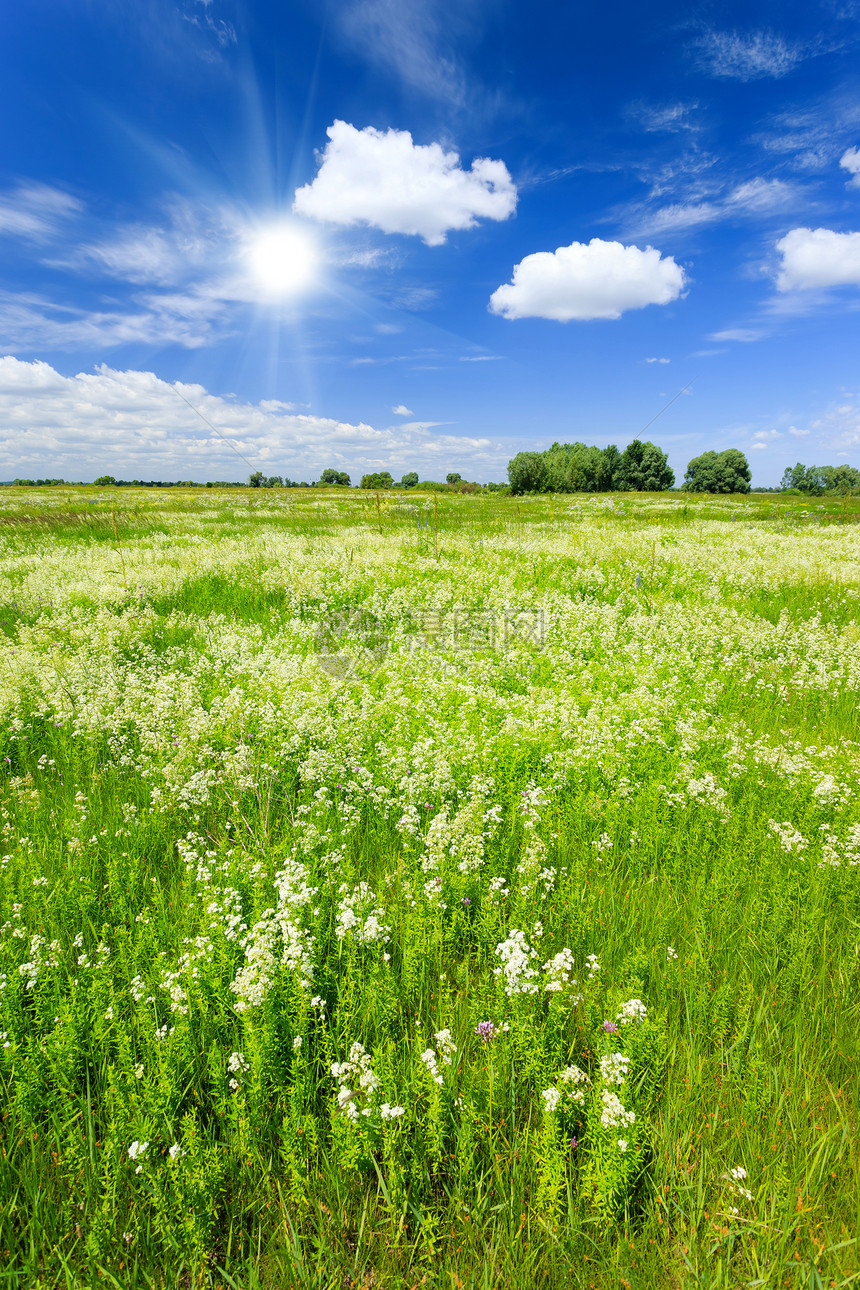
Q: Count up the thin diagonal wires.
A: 2